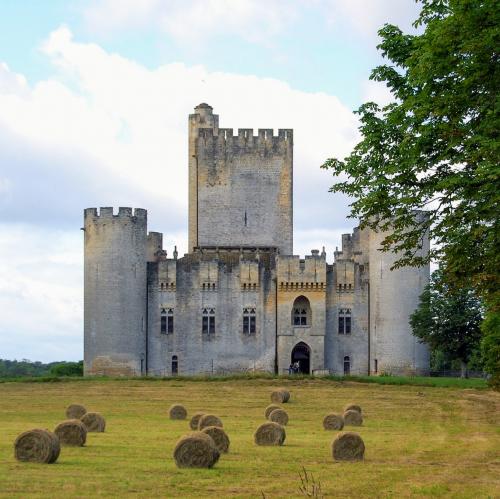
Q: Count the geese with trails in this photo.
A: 0